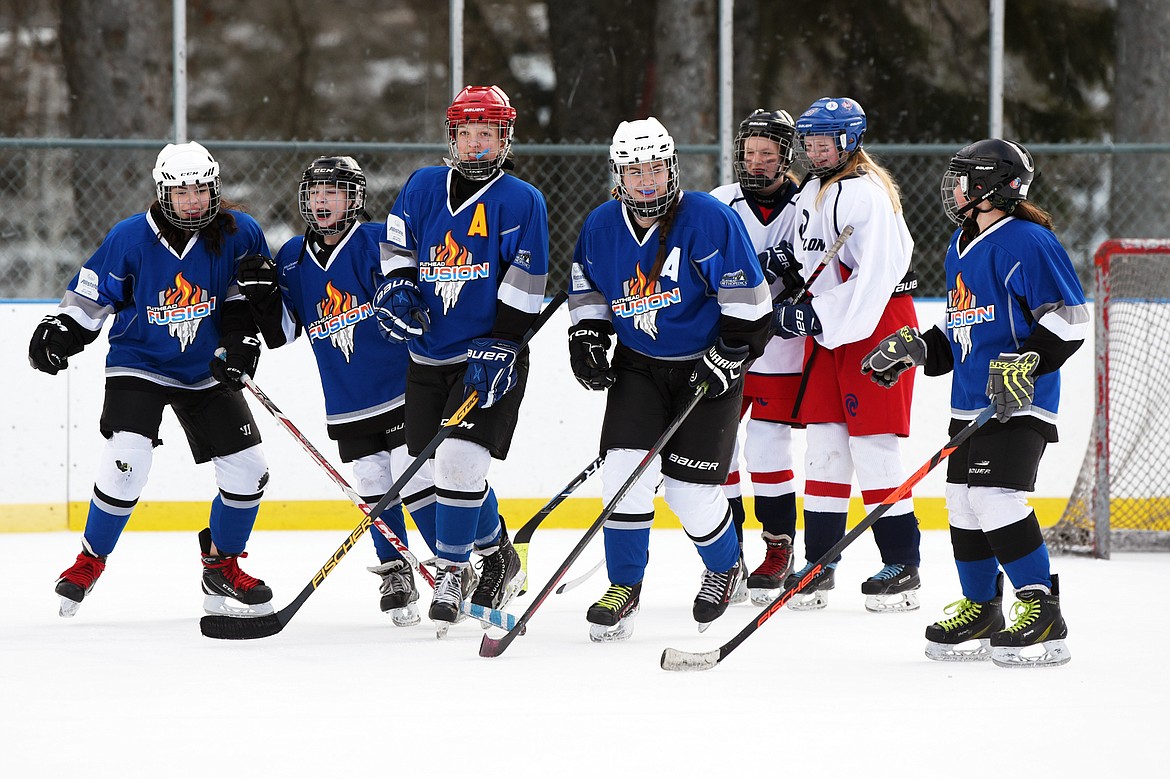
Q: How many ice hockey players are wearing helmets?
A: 7